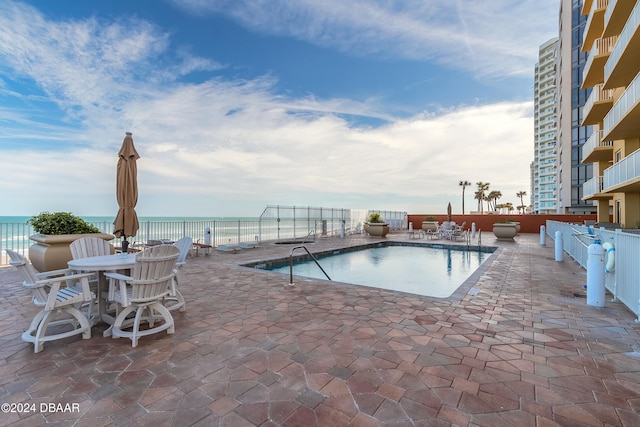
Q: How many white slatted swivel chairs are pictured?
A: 4